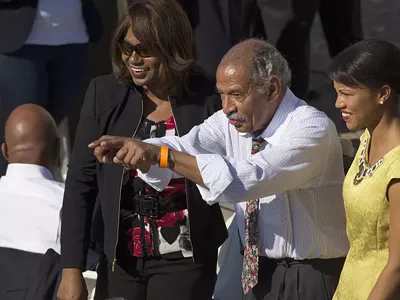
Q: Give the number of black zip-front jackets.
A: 1